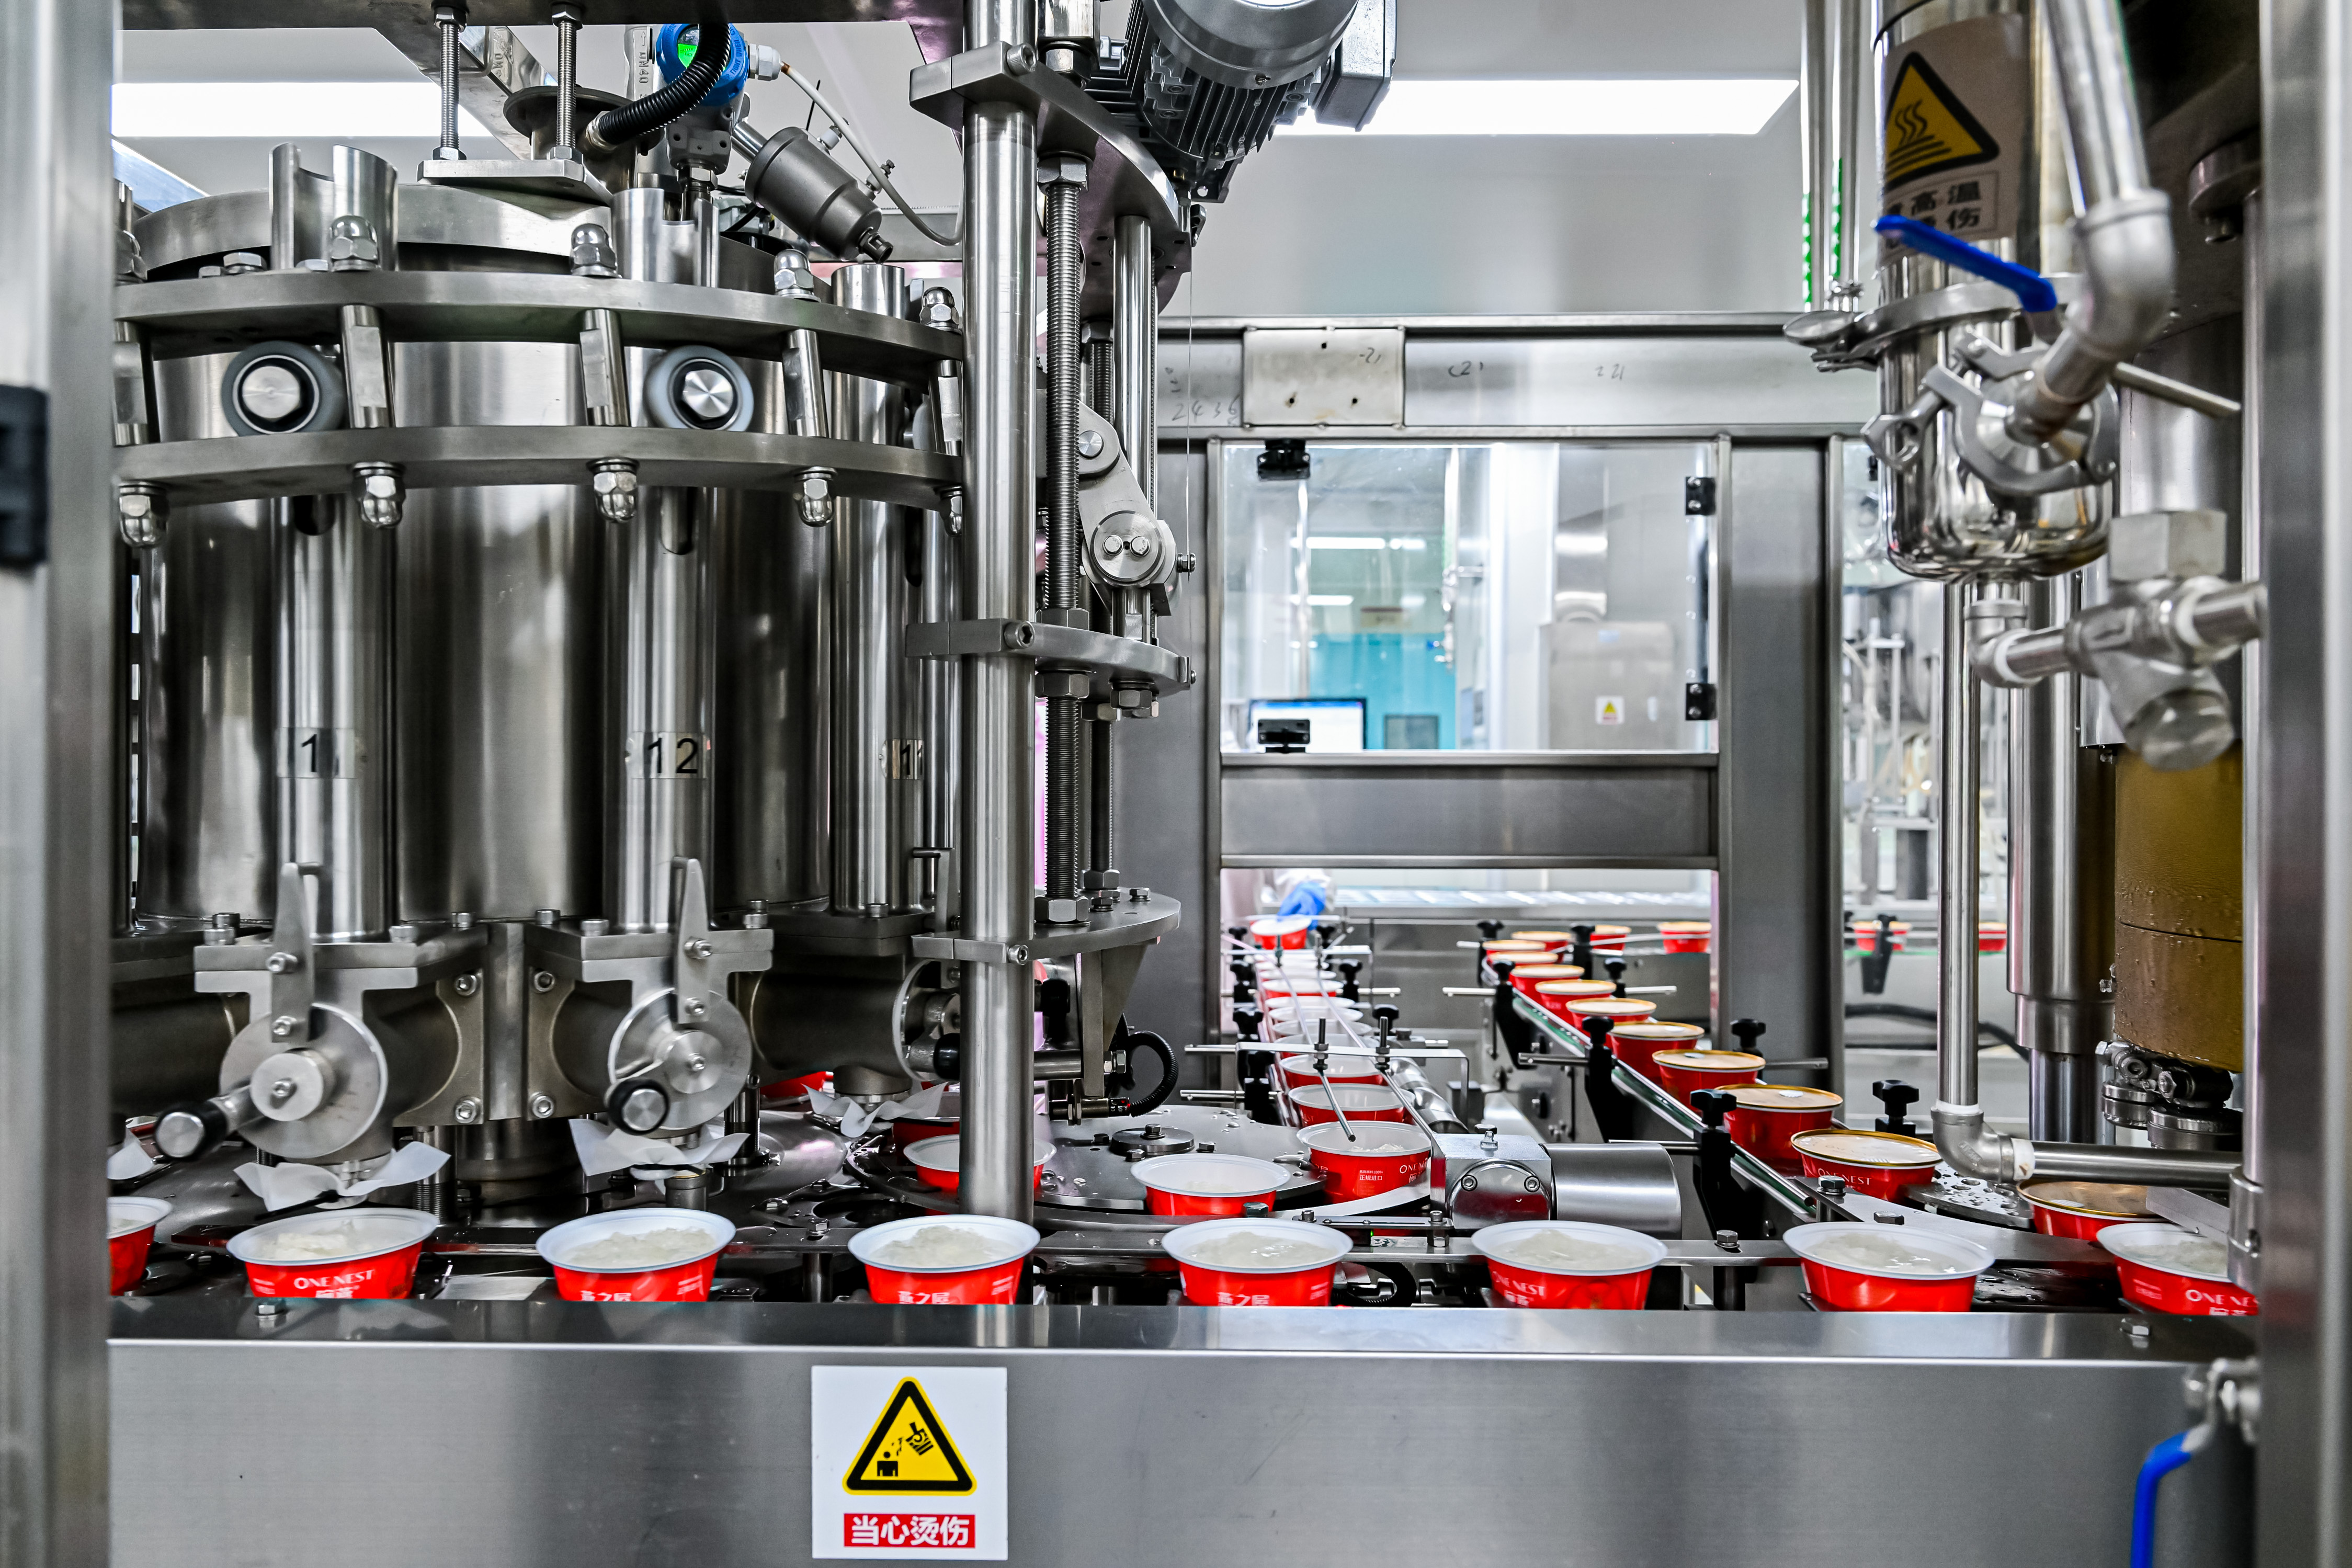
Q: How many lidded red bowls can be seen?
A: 15